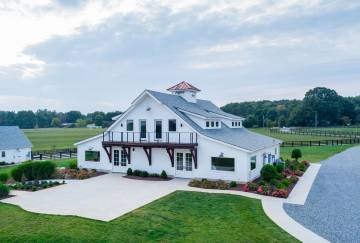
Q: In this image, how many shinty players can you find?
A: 0